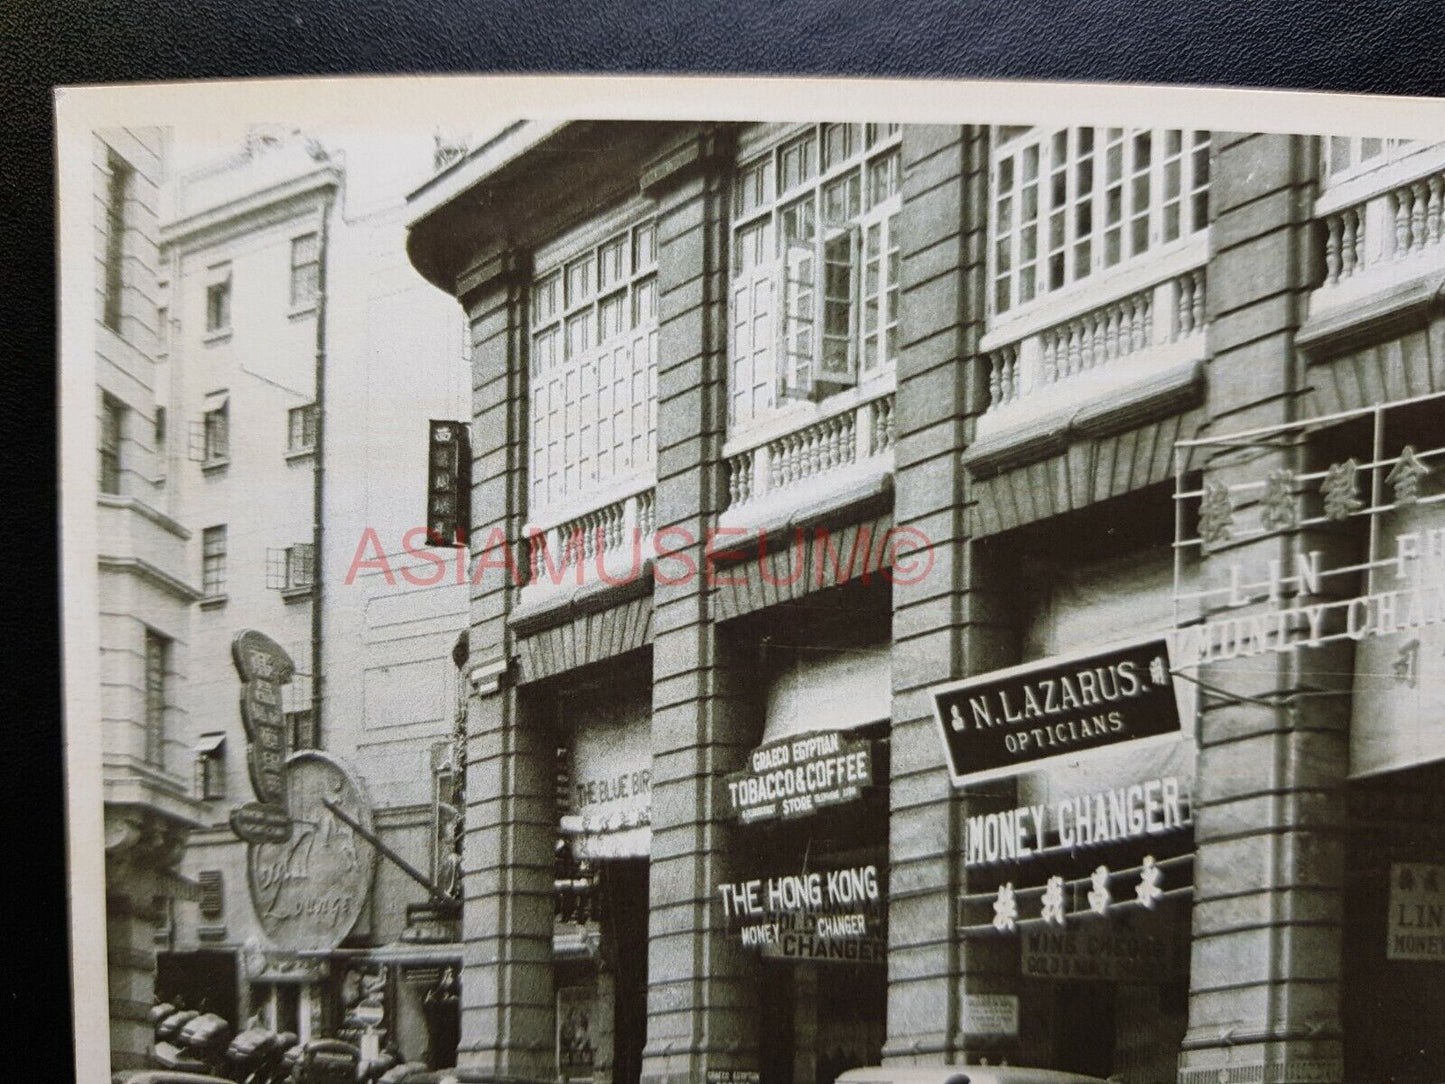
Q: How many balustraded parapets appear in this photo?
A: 4